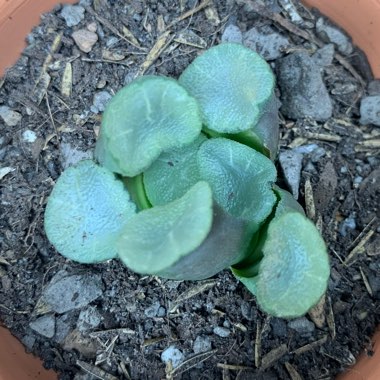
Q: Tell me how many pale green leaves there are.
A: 7